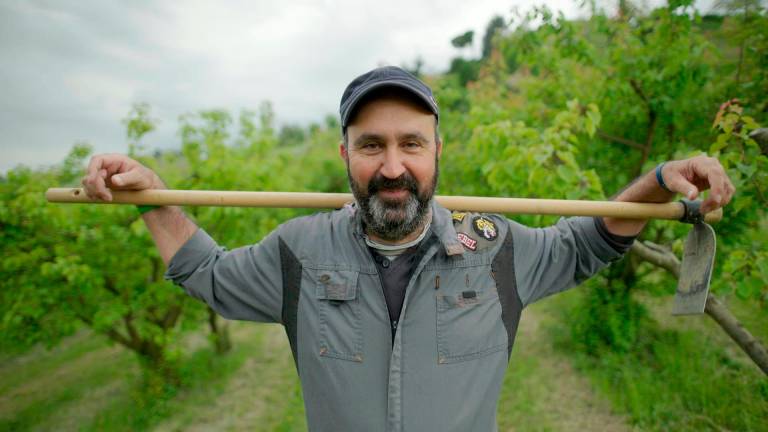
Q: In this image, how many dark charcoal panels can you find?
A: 2